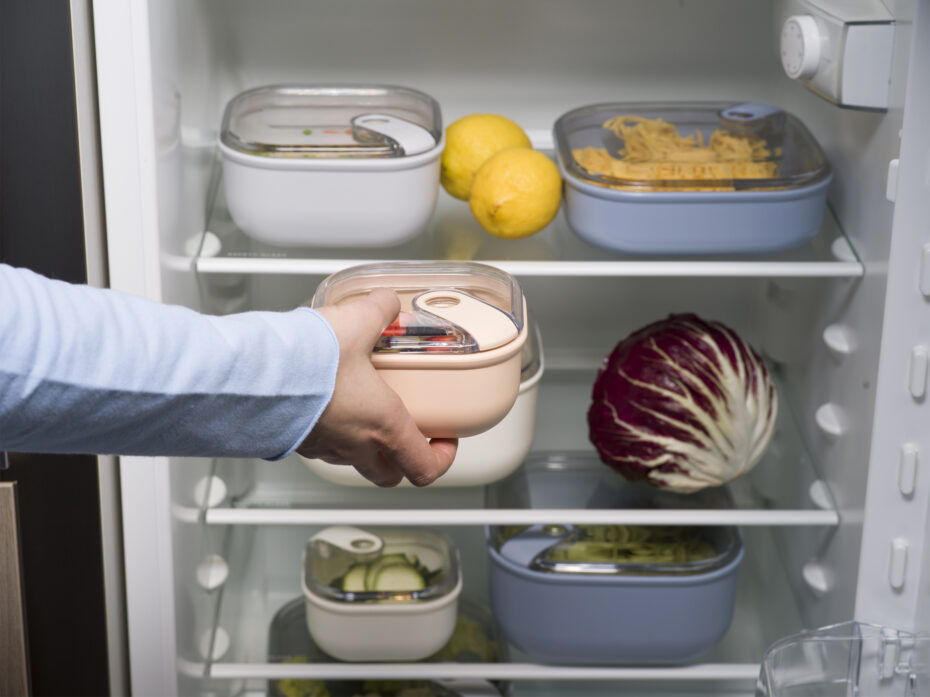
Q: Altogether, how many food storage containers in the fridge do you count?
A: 7